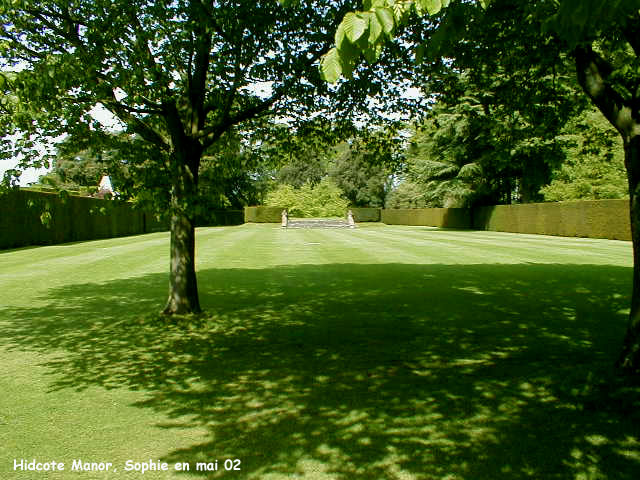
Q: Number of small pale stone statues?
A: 2